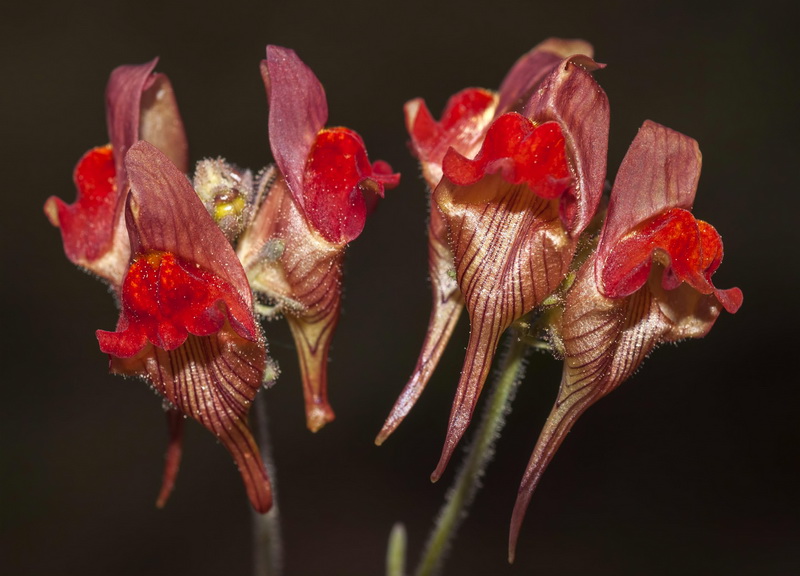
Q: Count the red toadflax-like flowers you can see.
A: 6